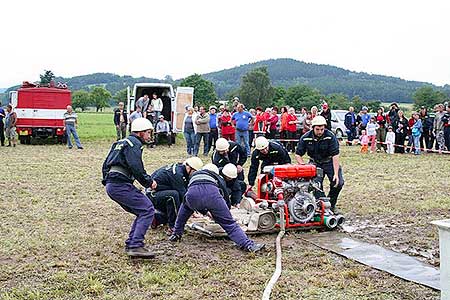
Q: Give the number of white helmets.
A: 7